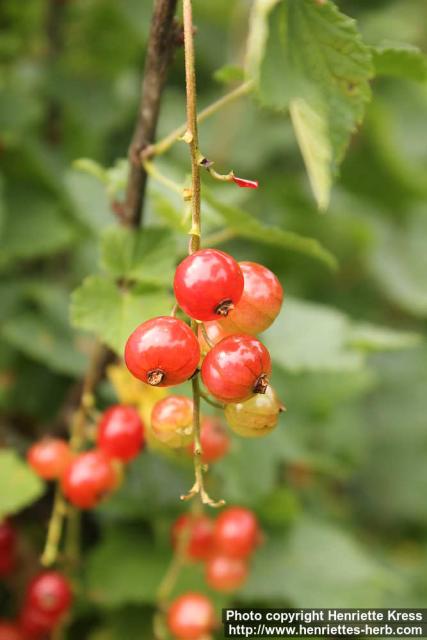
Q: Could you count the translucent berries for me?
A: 2